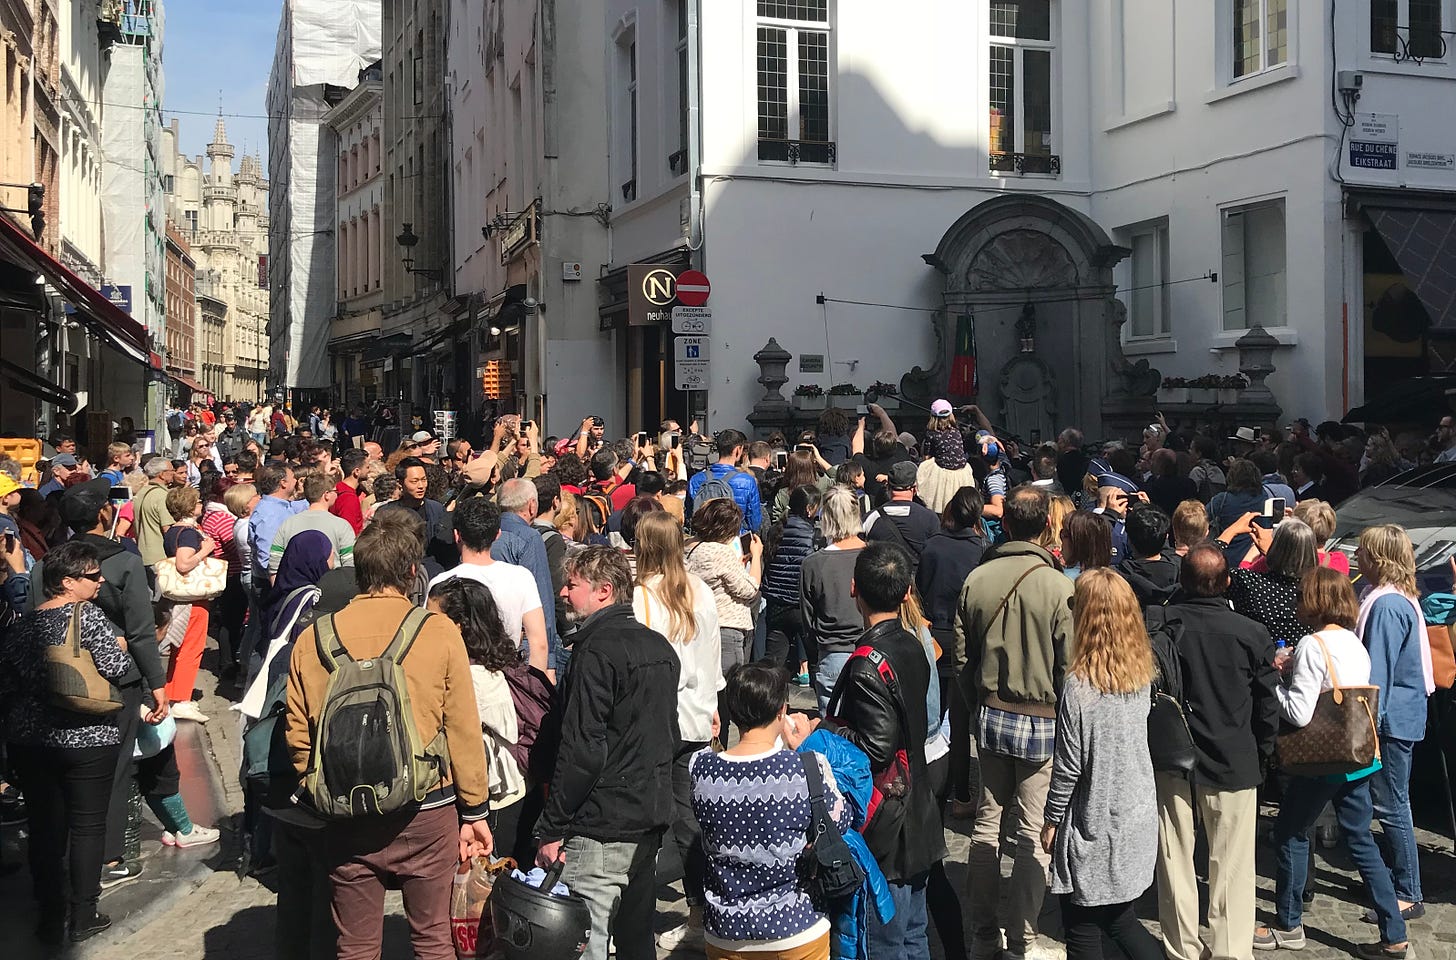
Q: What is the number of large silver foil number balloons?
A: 0